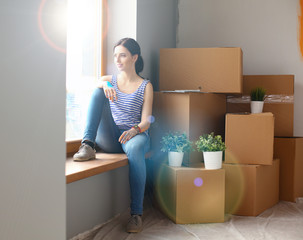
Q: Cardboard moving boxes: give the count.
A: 7